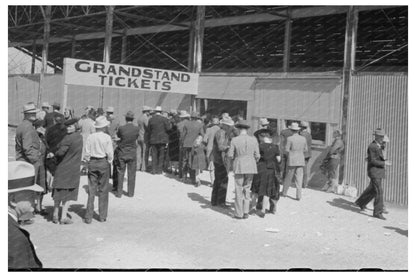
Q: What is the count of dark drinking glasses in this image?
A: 0